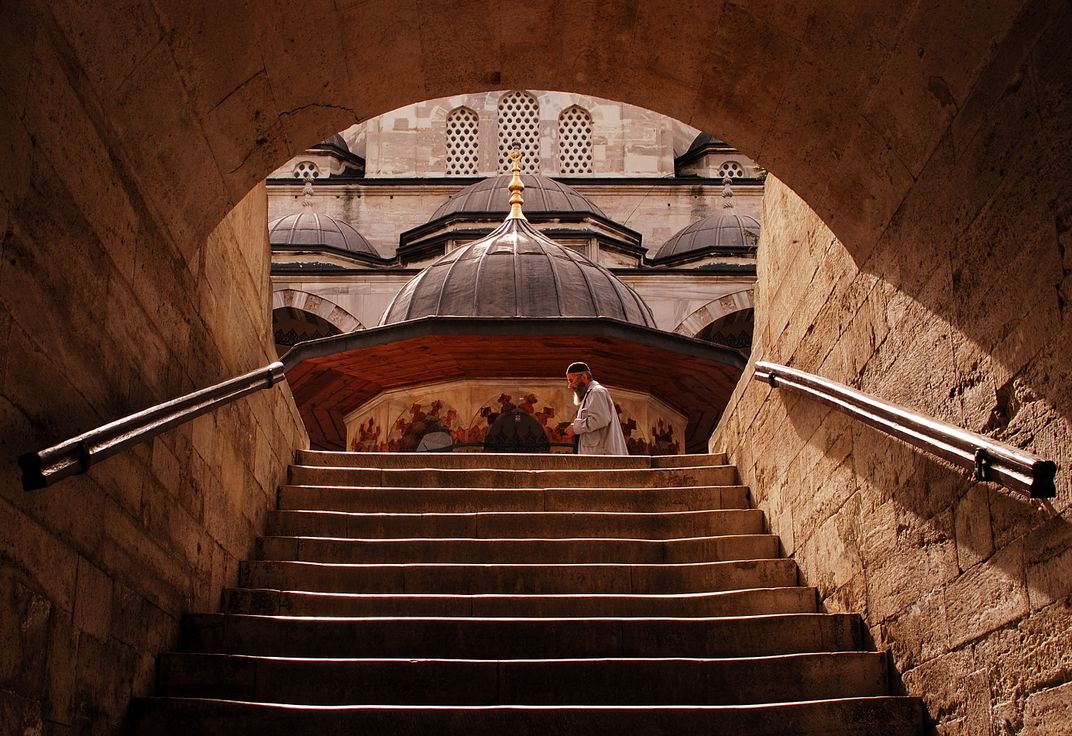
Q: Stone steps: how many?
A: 10